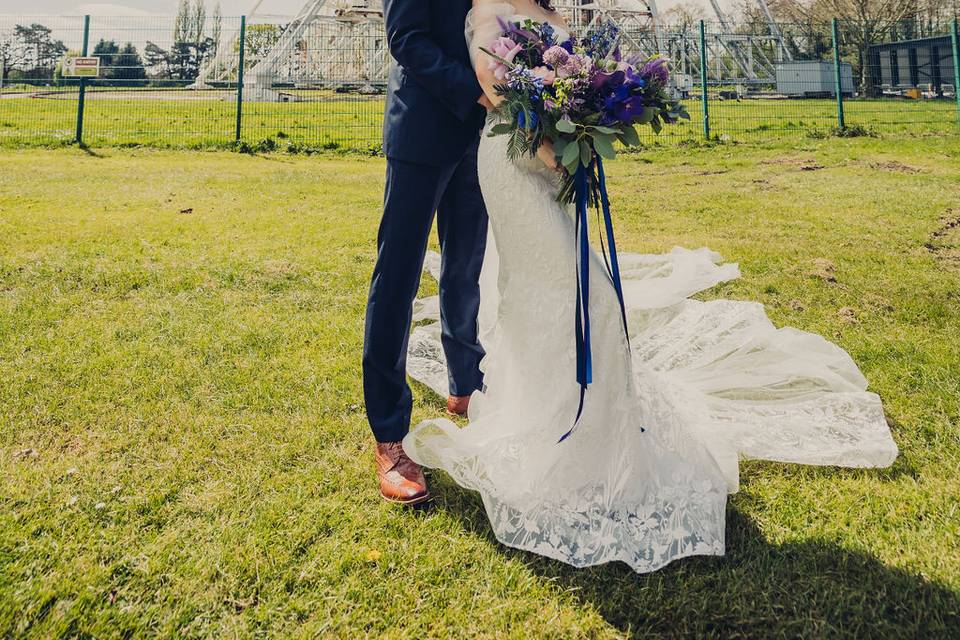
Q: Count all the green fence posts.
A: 5